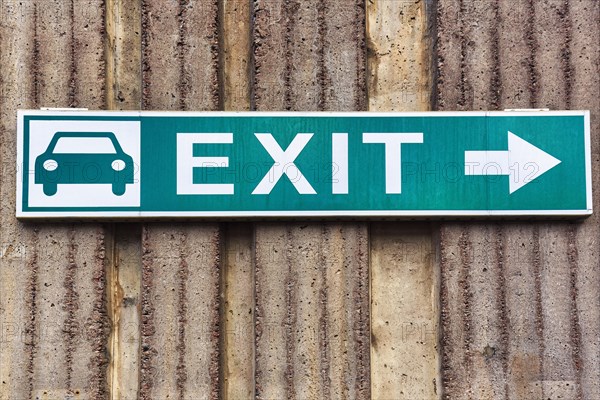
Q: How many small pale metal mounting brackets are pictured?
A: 2